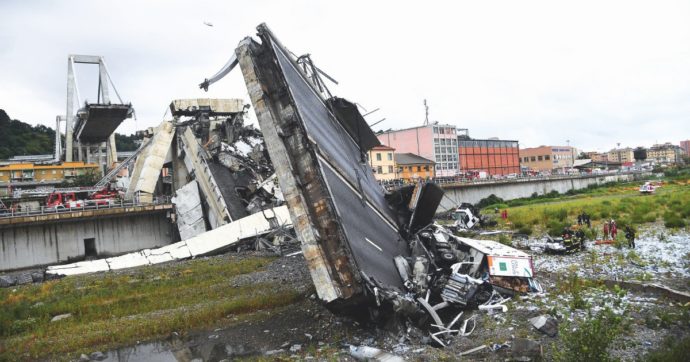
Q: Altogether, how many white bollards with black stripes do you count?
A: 0